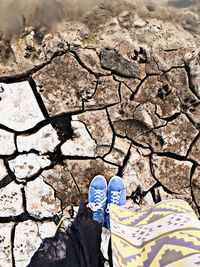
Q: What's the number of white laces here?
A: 2